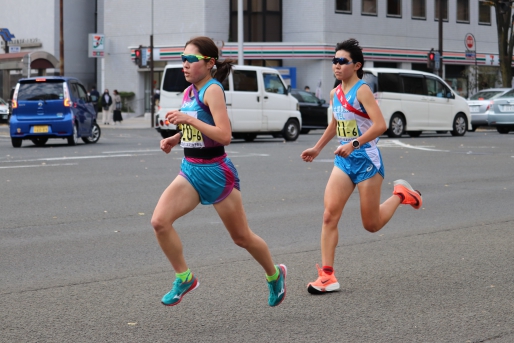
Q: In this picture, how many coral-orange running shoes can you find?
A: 2